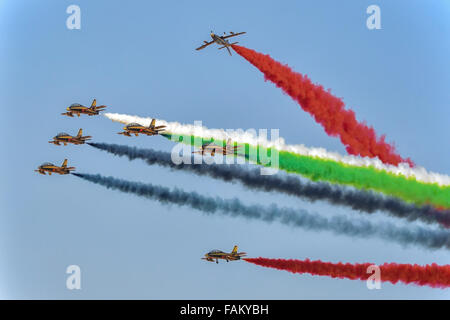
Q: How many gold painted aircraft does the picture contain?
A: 7